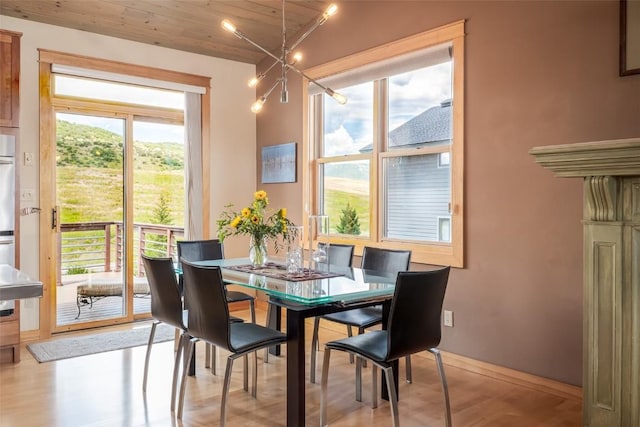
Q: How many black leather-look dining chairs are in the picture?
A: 6